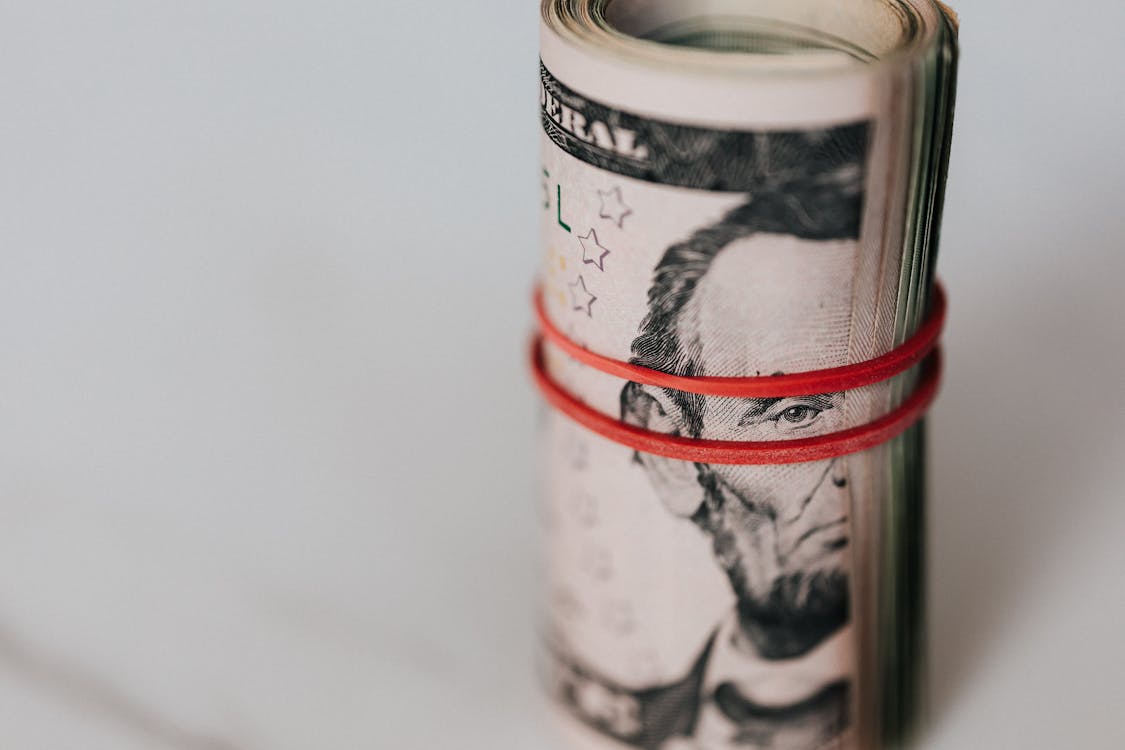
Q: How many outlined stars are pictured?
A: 3